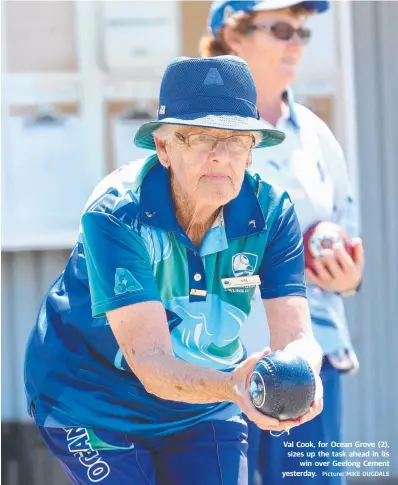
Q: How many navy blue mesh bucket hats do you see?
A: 1